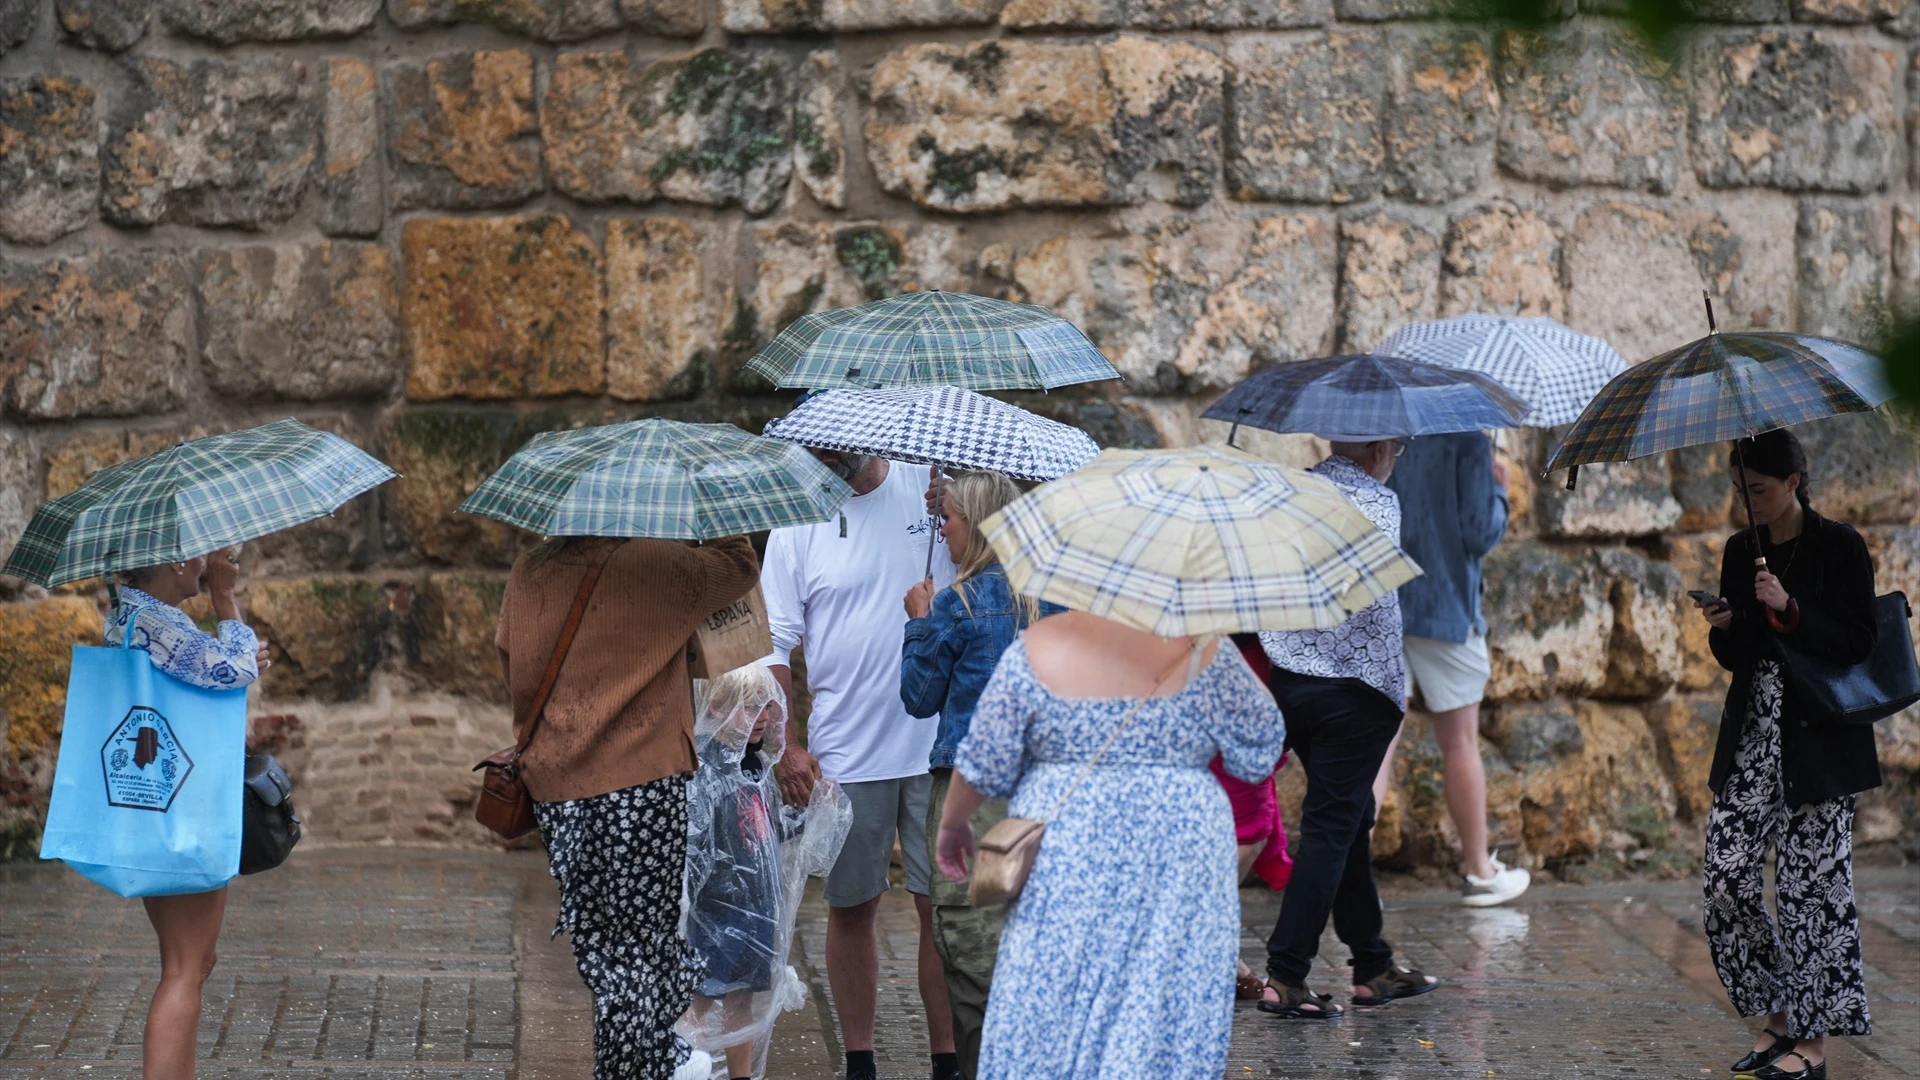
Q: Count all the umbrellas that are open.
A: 8